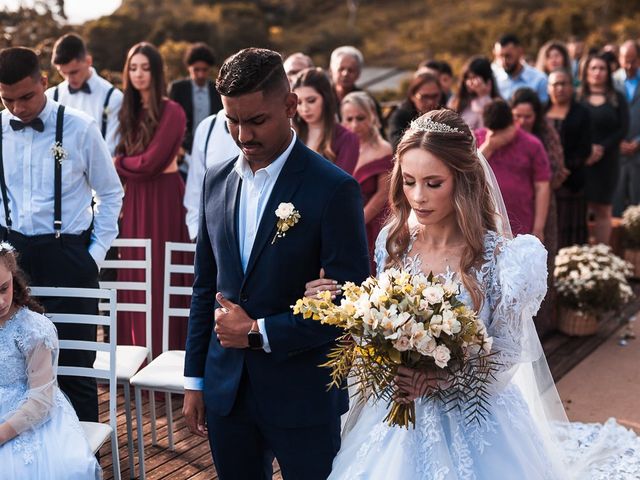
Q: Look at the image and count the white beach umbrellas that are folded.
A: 0